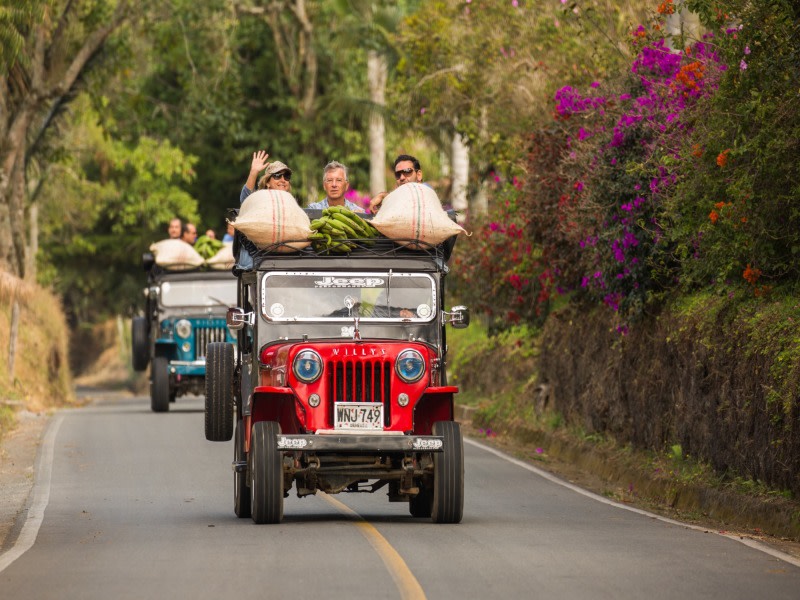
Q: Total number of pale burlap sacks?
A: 4